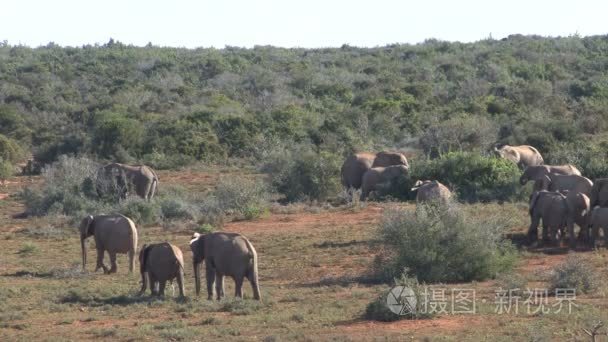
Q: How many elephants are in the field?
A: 15